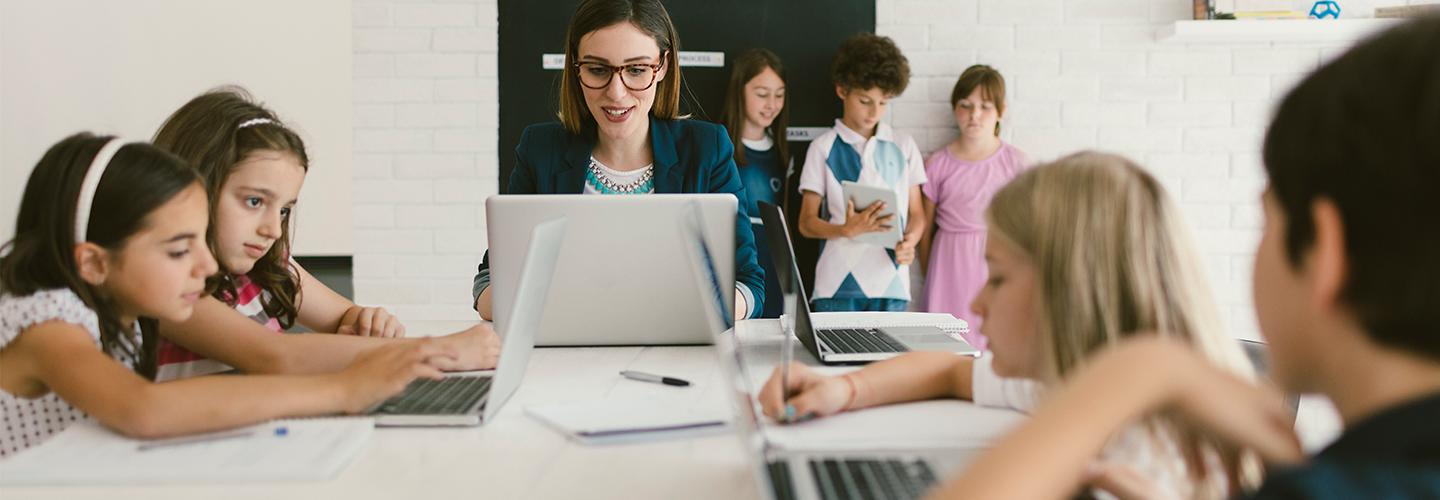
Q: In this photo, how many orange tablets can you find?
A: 0